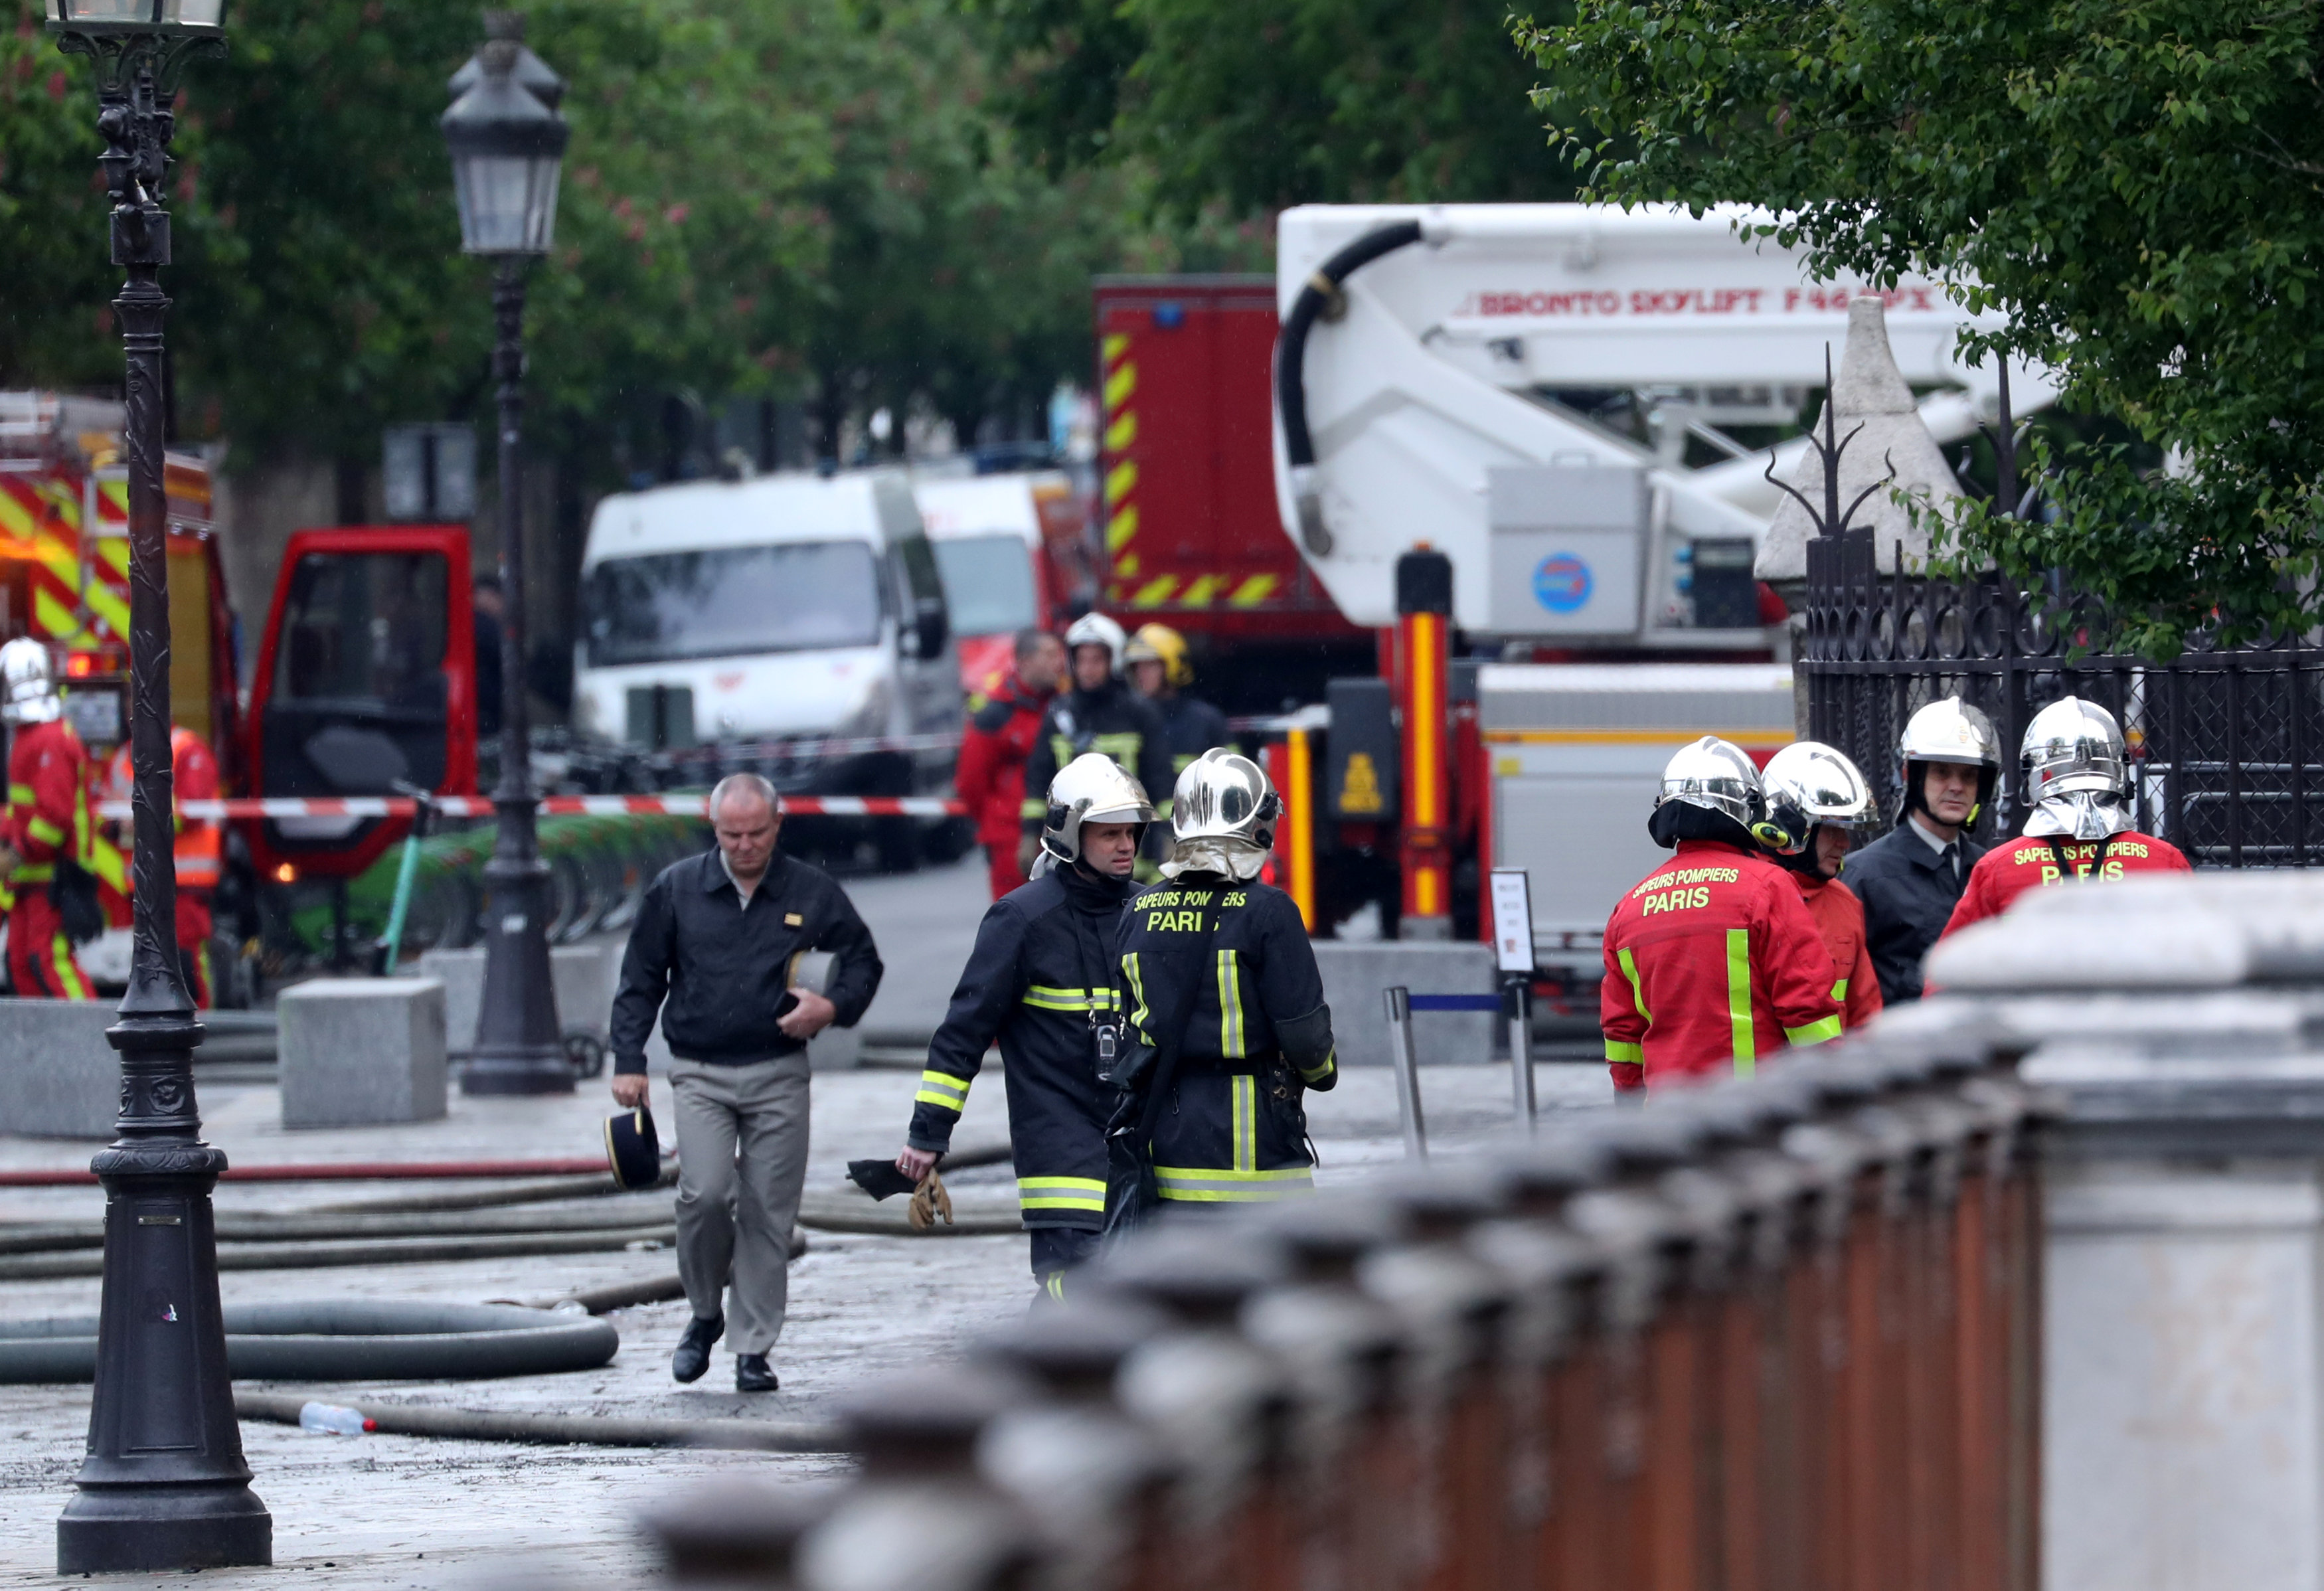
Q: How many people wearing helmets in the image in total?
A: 9